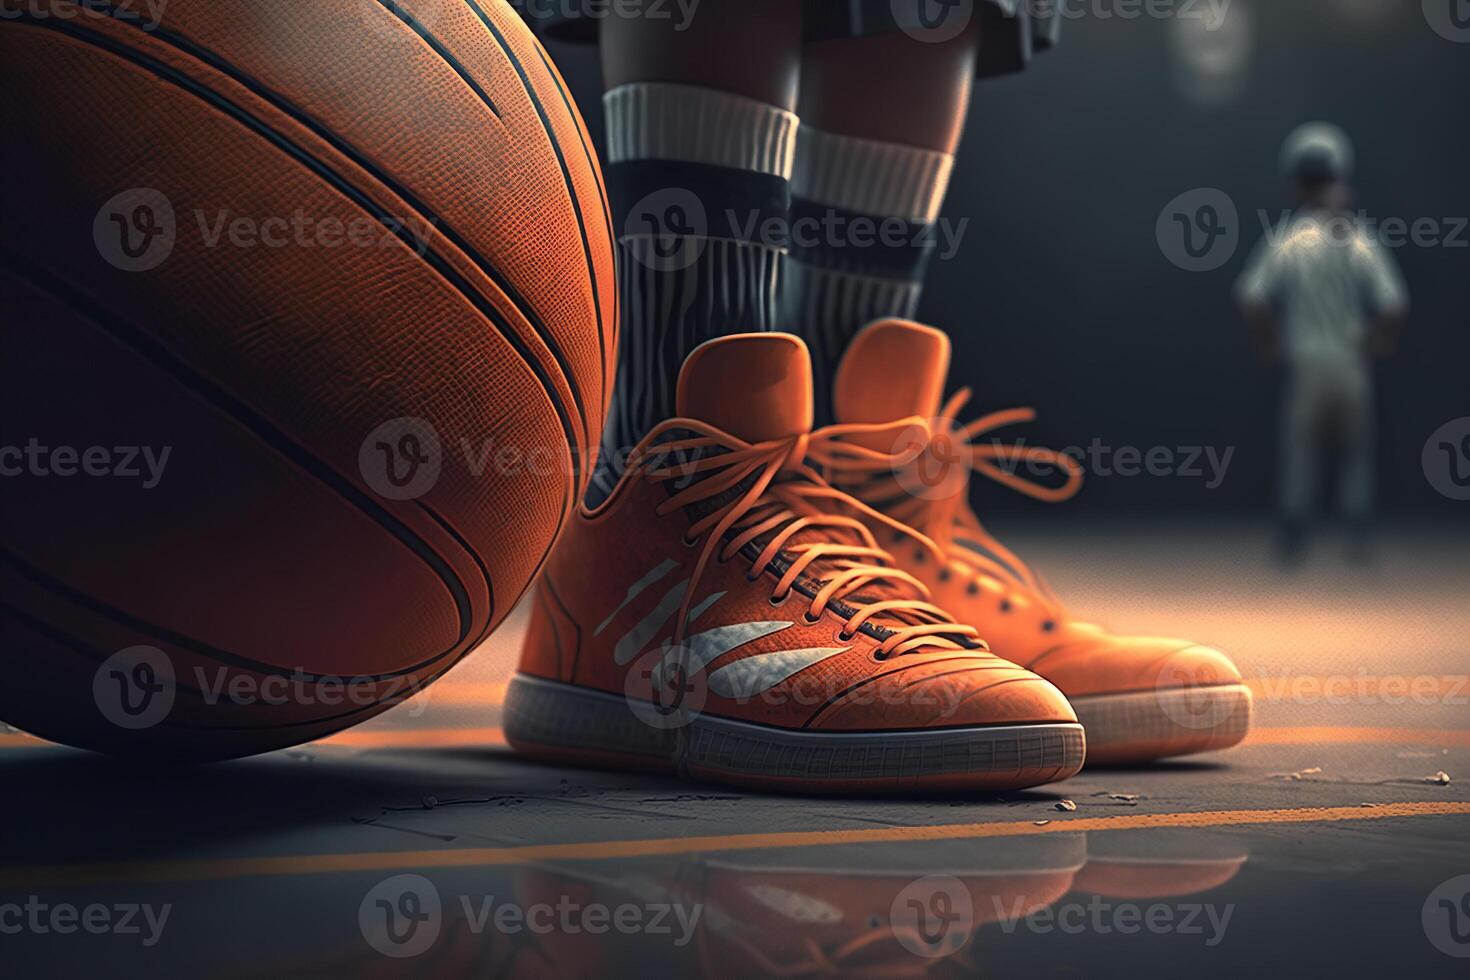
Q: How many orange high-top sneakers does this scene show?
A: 2